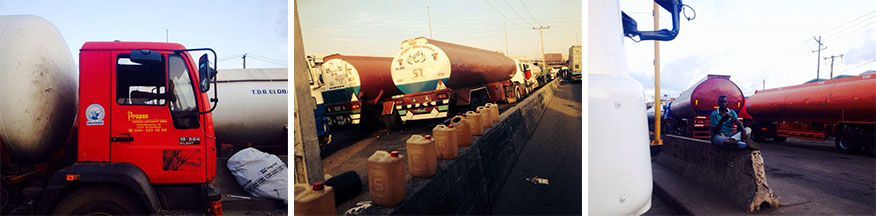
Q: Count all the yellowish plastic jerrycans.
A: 8